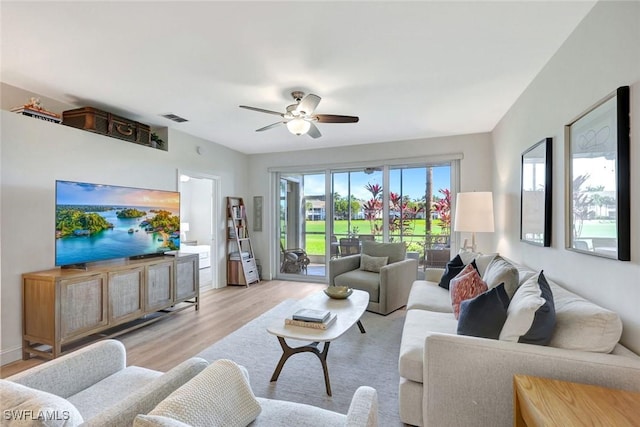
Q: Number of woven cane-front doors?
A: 4